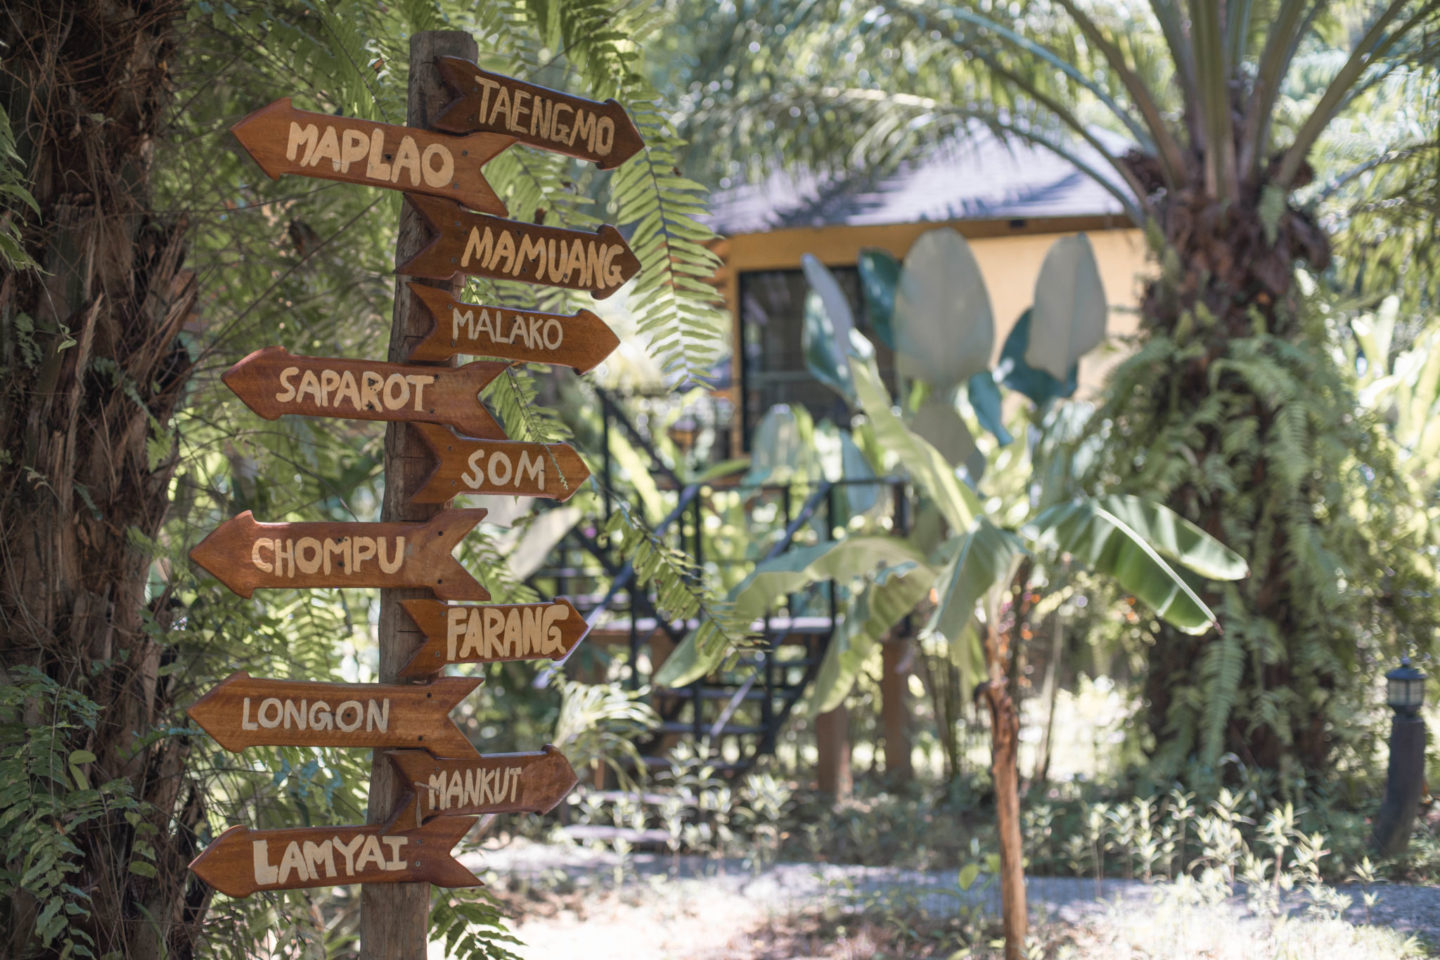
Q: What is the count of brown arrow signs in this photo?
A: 11